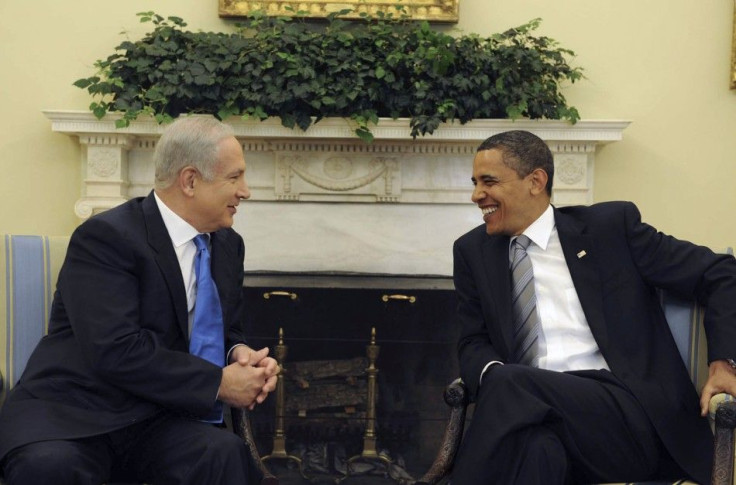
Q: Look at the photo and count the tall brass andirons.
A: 2